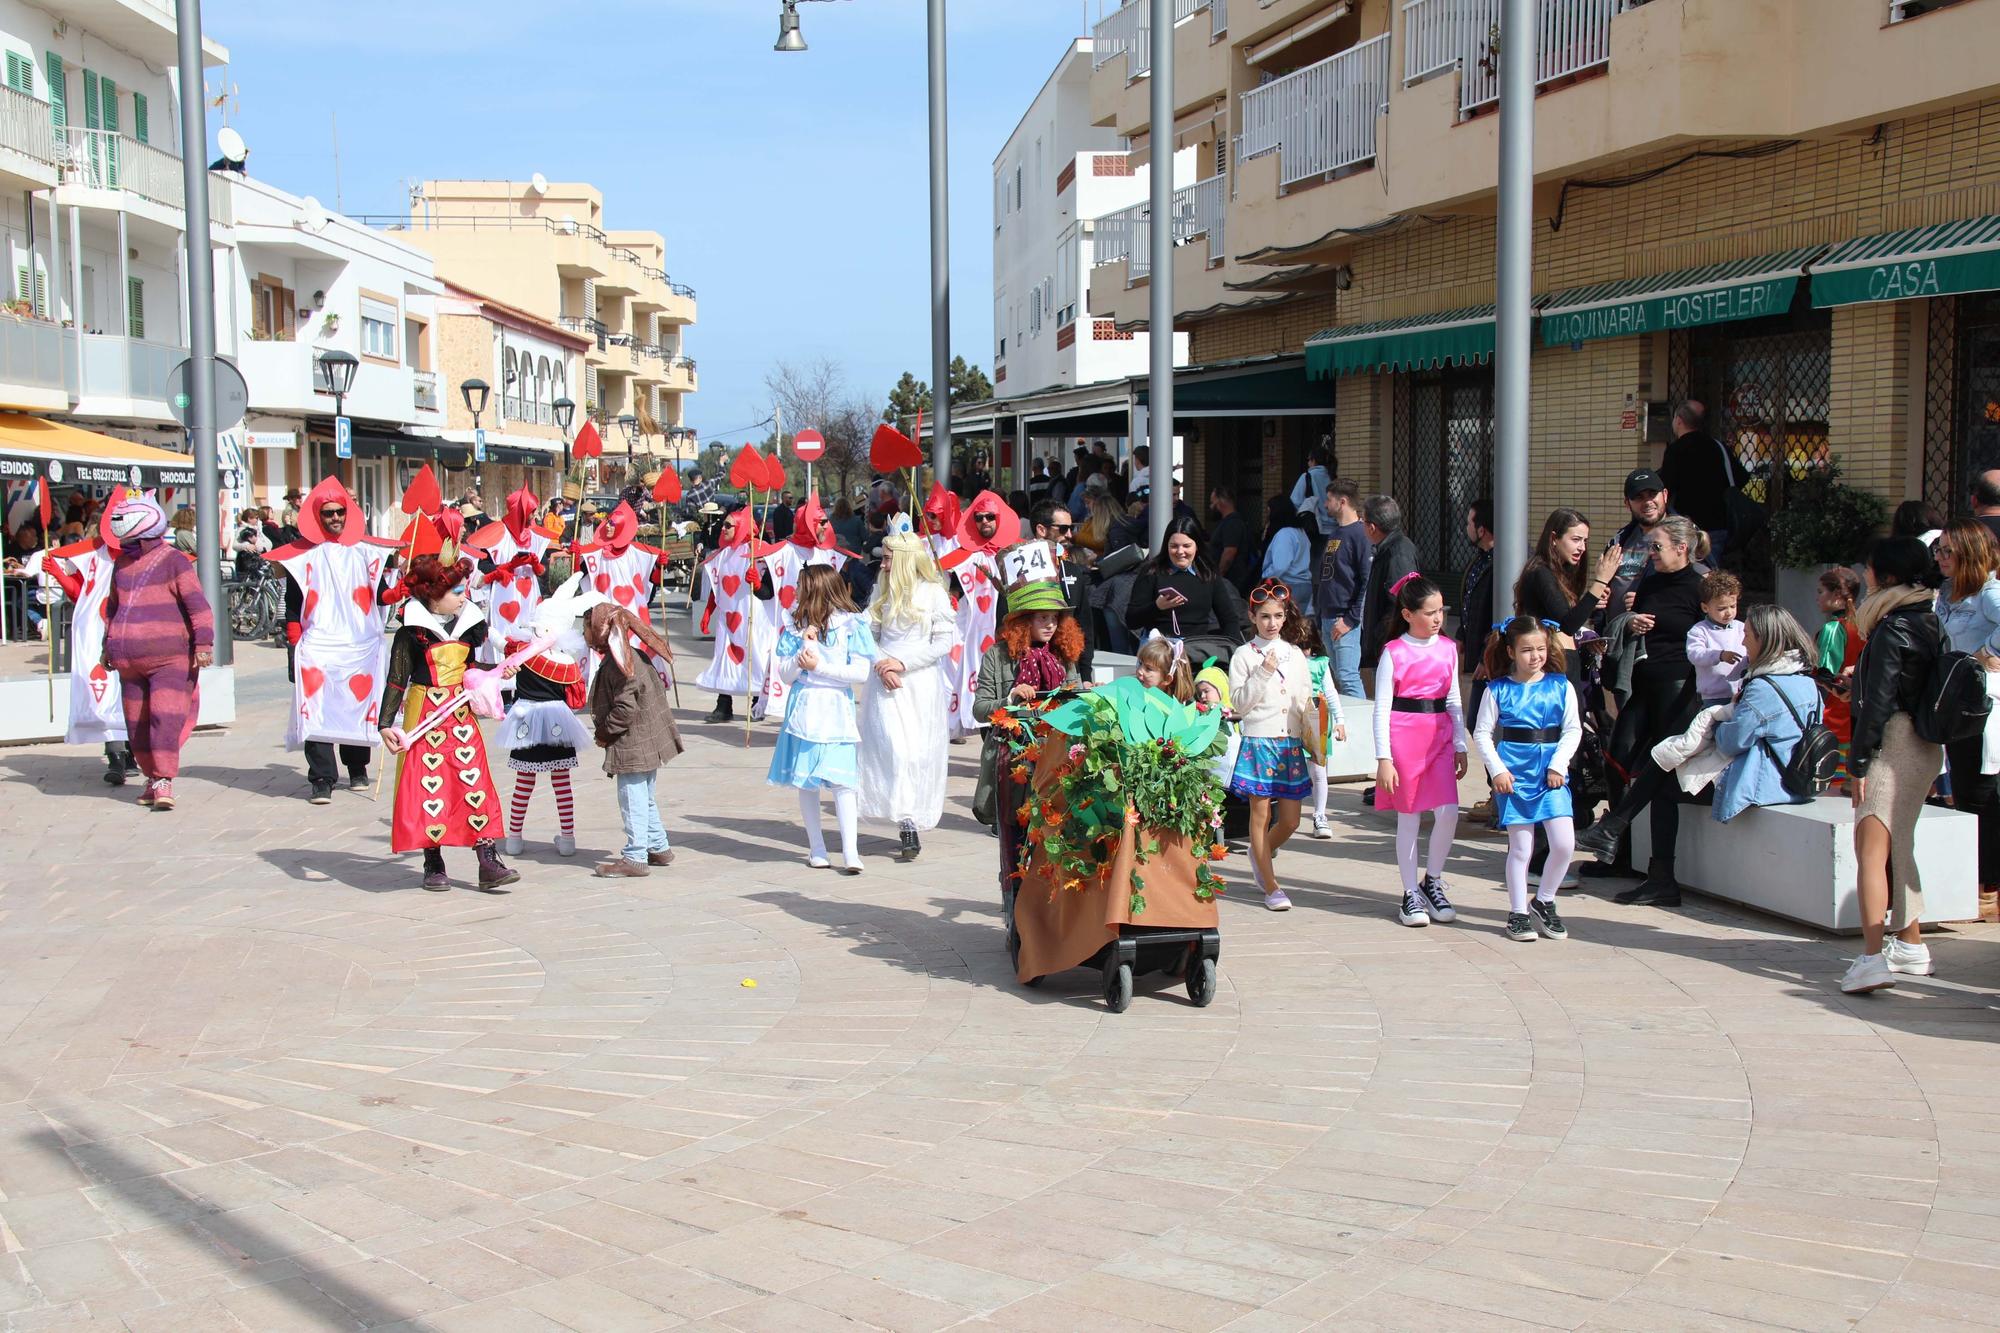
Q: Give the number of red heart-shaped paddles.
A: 8